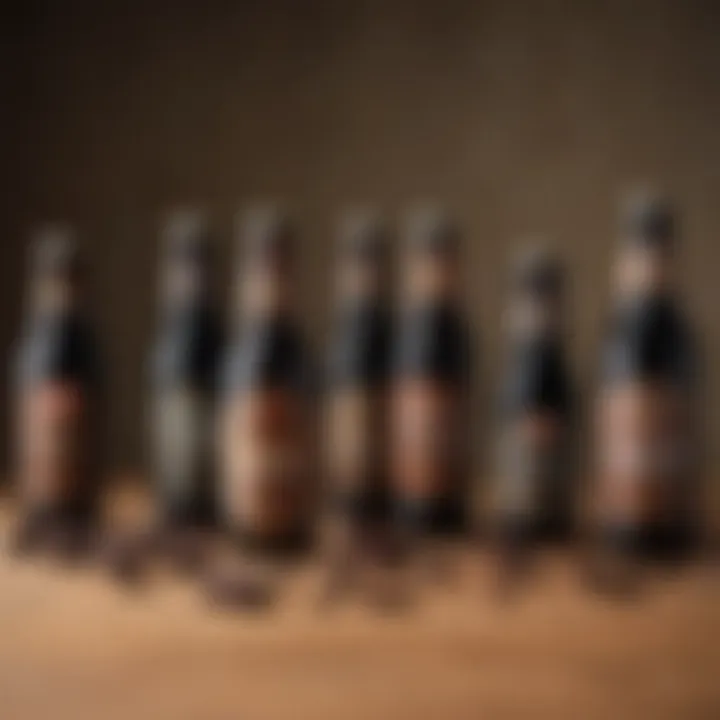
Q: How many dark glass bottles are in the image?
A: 7